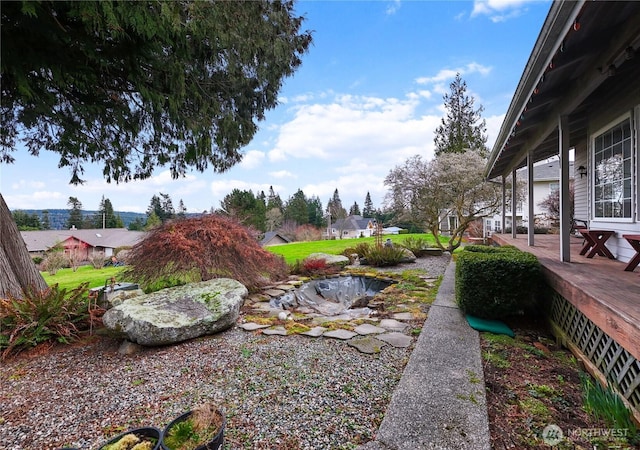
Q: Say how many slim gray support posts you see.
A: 4